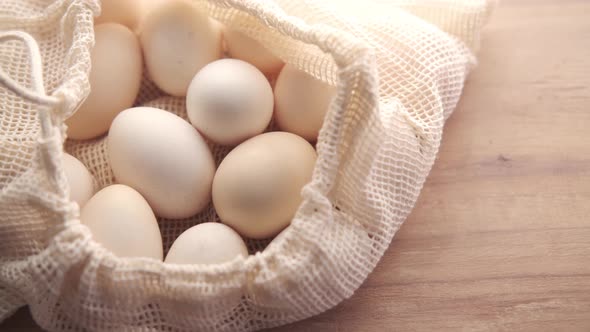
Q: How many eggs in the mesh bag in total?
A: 11